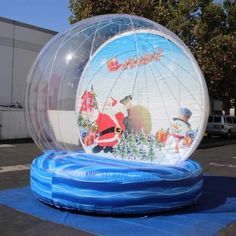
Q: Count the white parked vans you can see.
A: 1